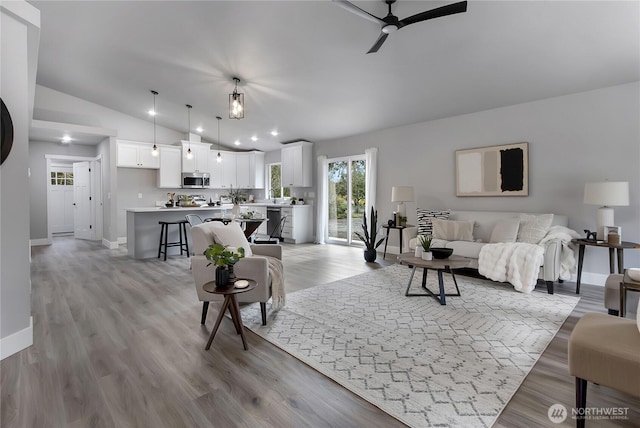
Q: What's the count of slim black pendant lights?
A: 3